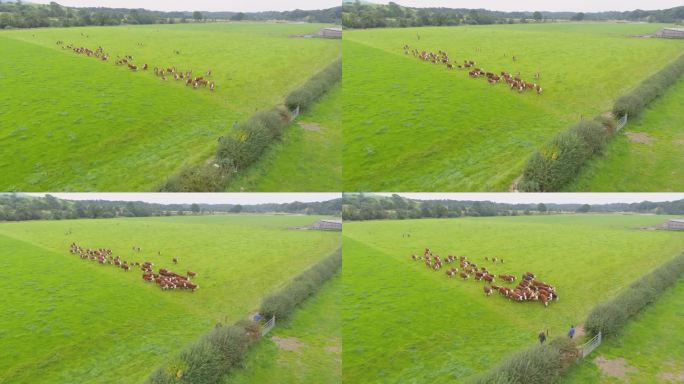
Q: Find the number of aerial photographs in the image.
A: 4